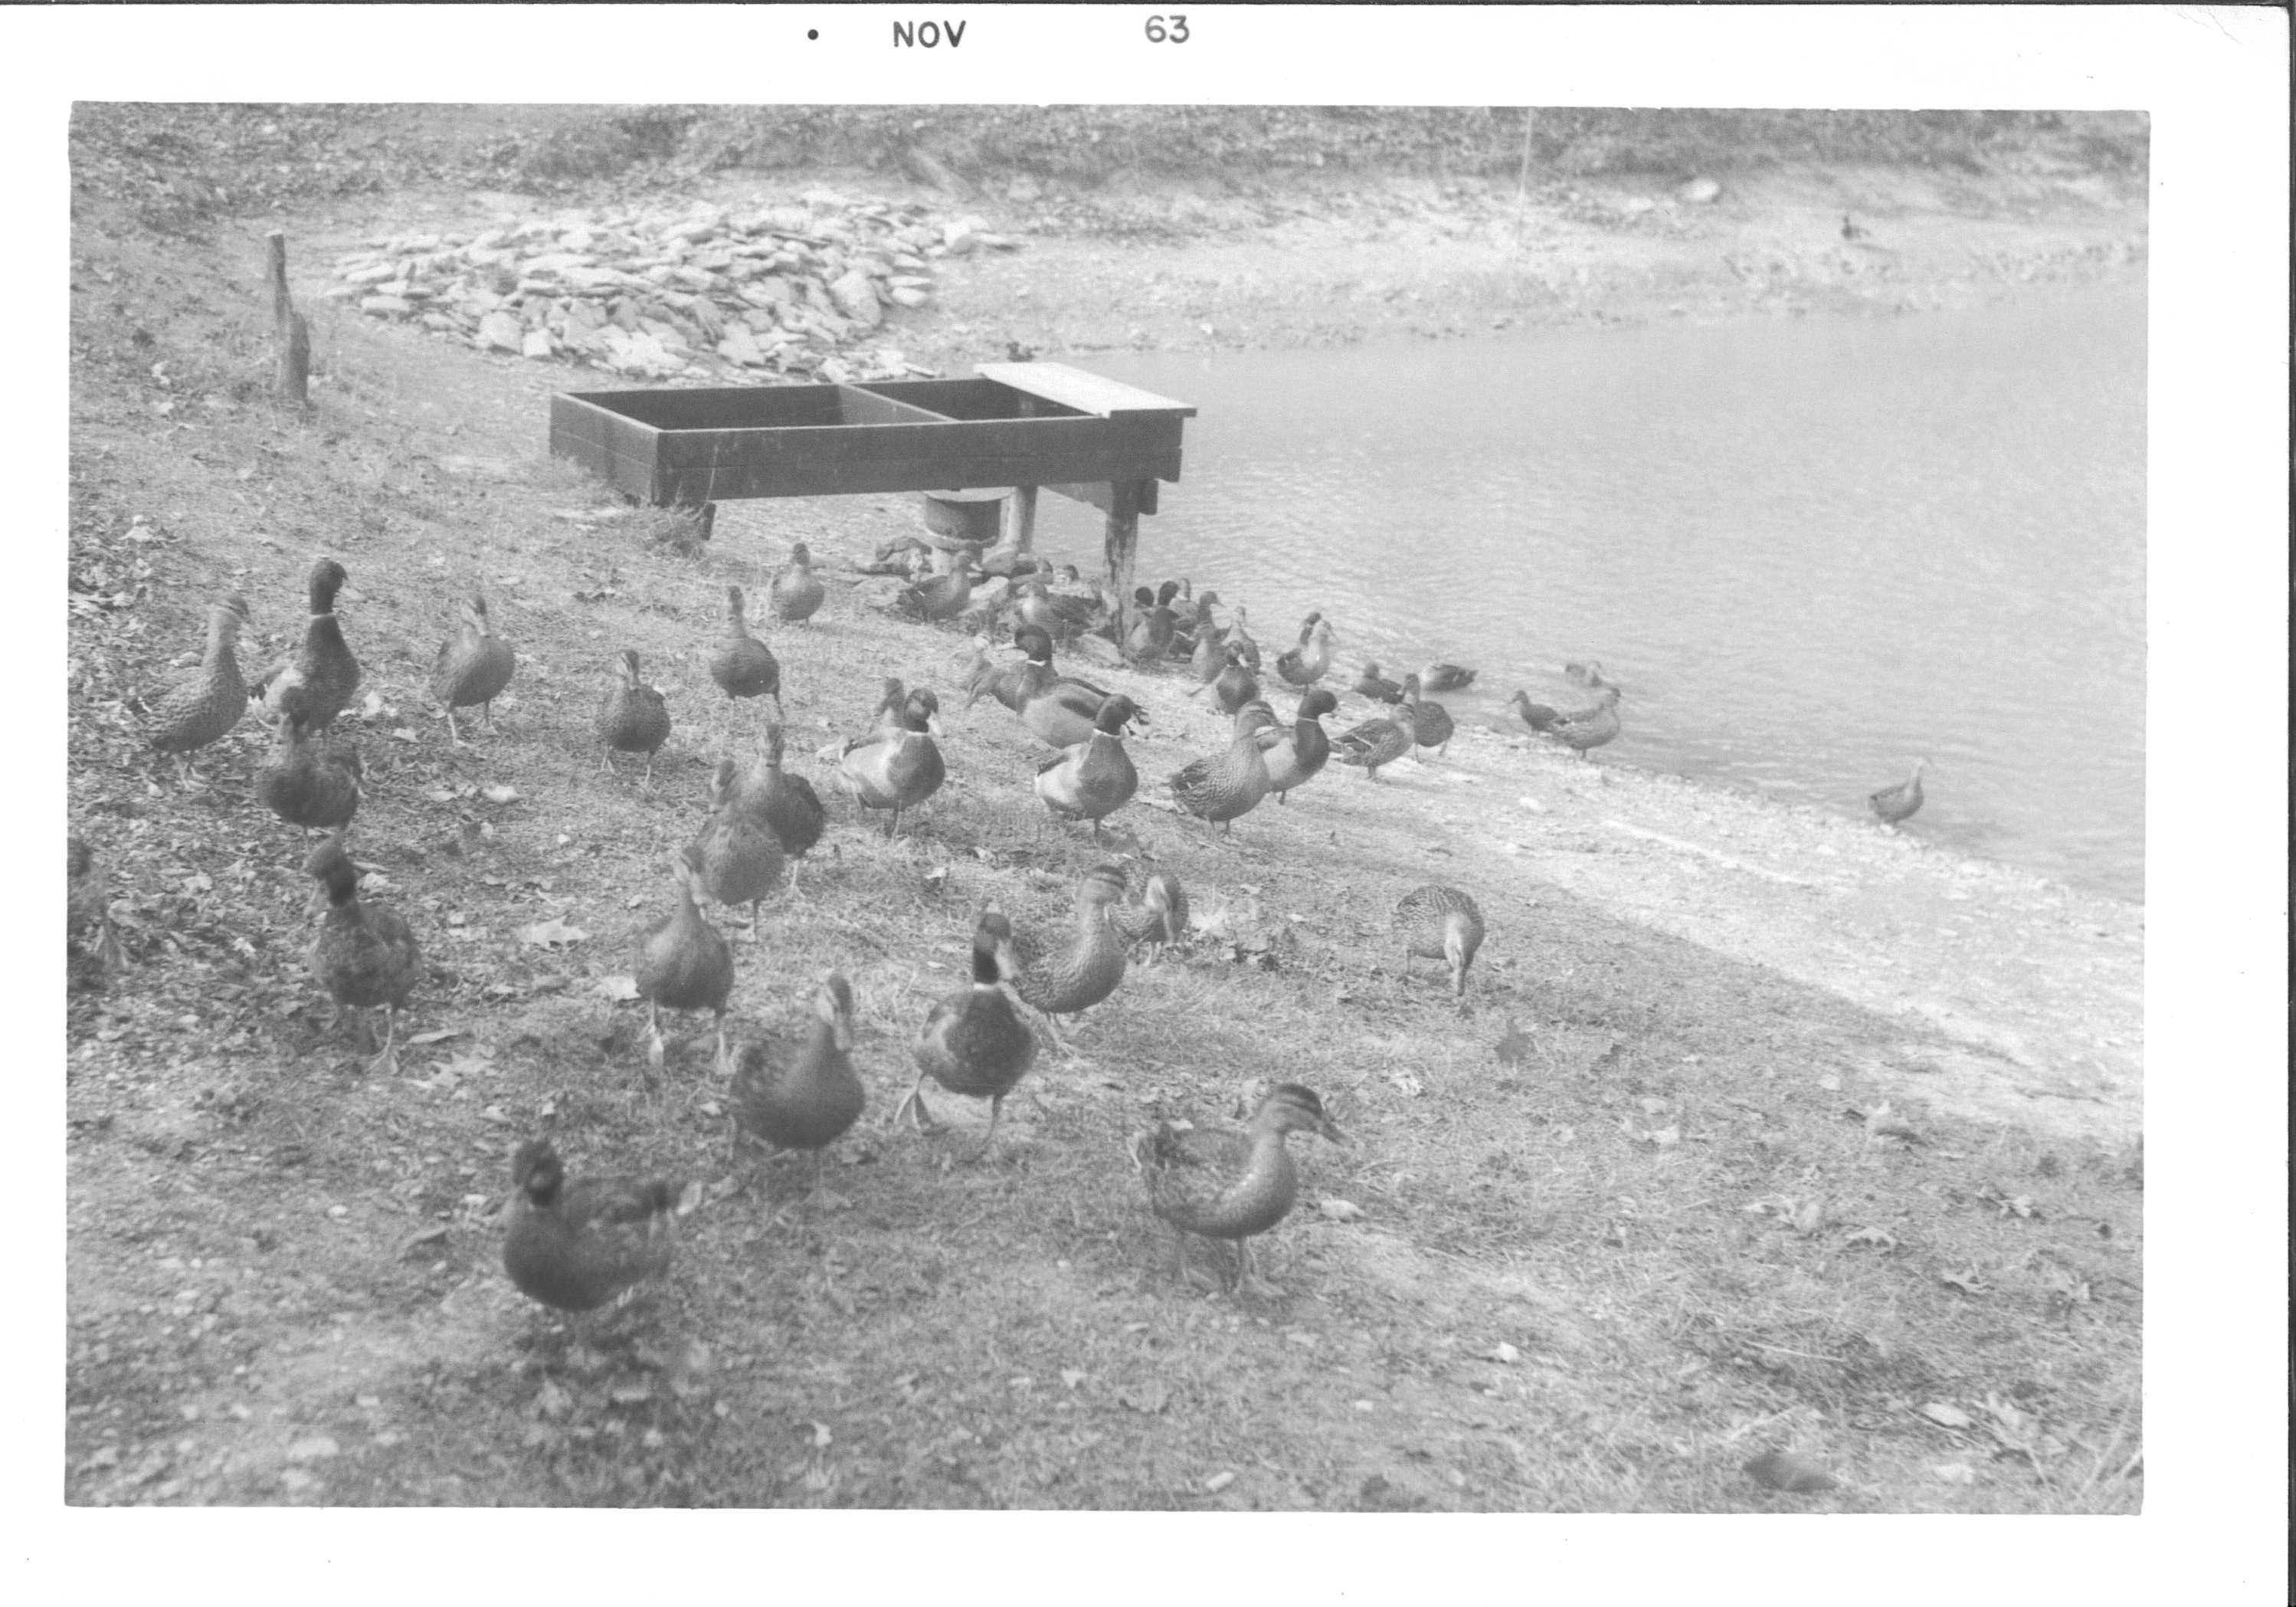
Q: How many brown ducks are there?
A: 0